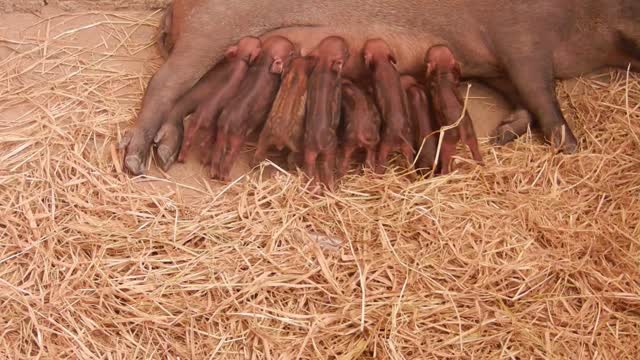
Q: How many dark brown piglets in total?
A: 7